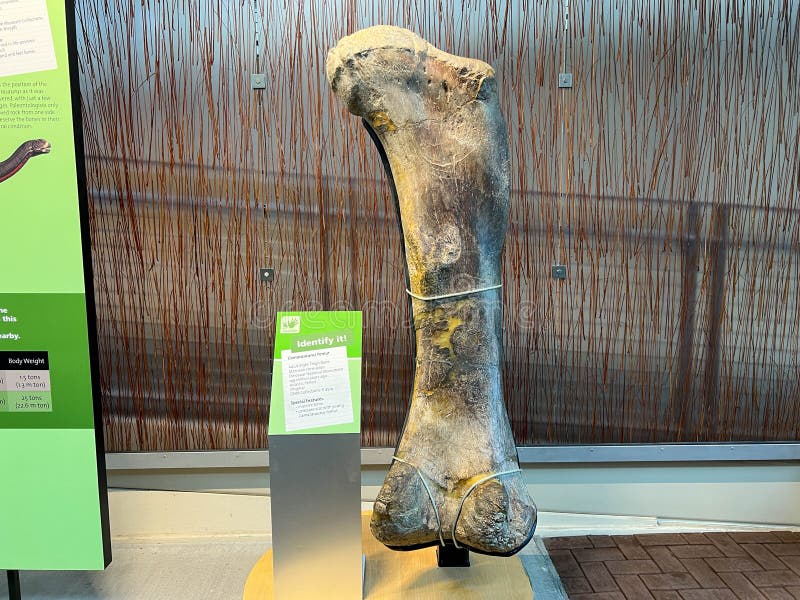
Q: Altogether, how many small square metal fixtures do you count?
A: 4